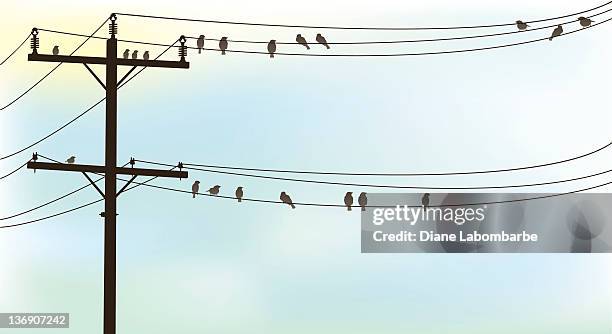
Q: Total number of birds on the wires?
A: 15